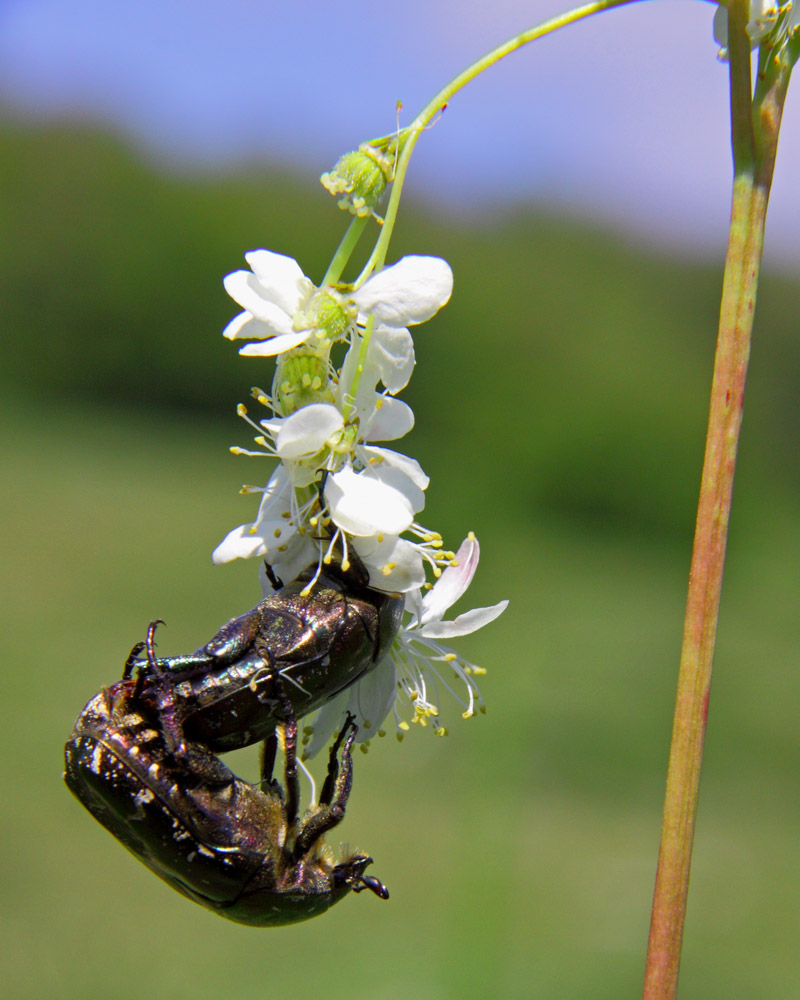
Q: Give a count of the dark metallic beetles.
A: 2